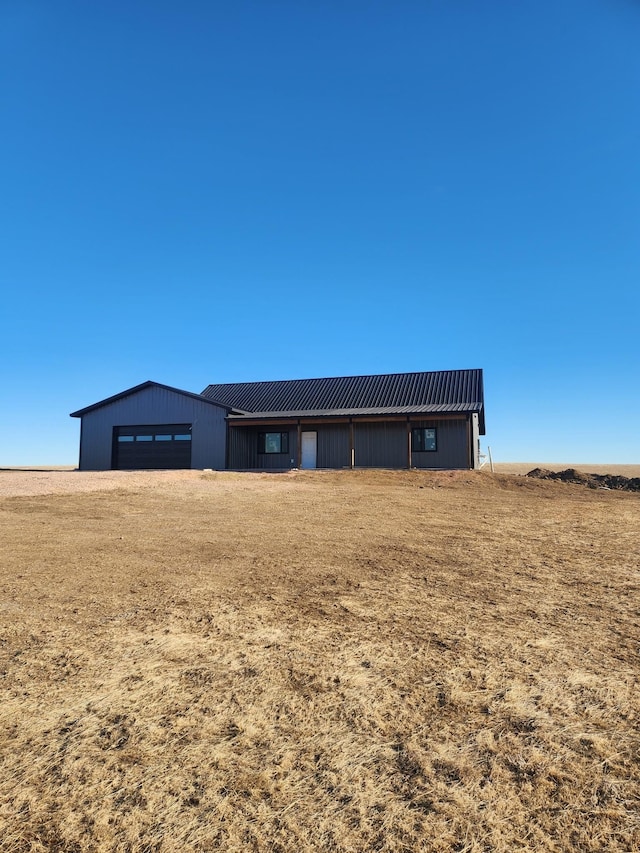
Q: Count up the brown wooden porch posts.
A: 4